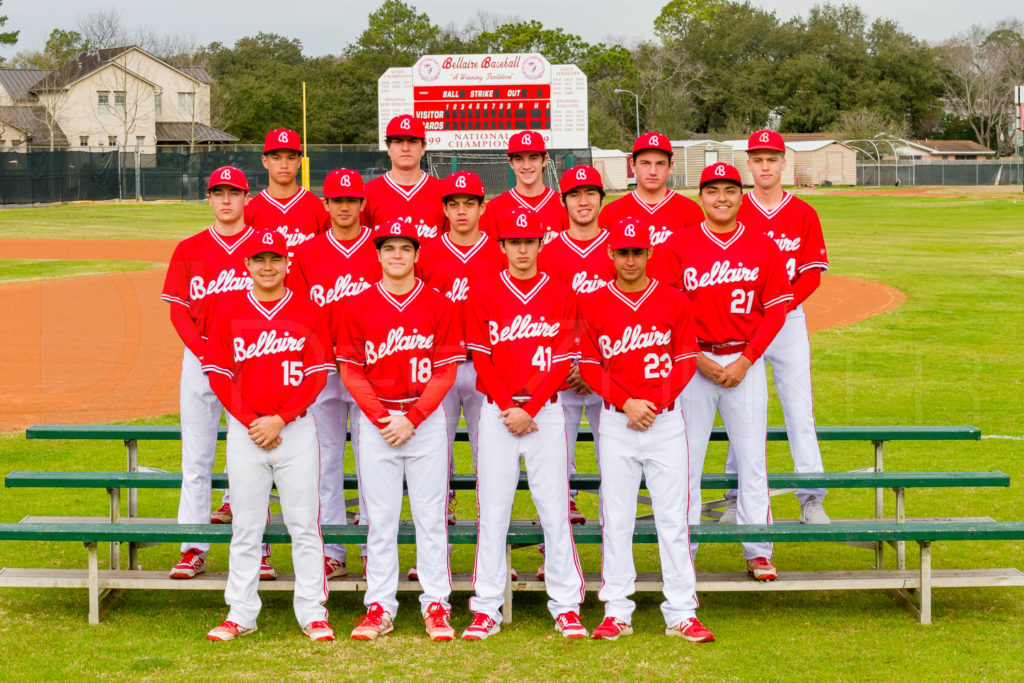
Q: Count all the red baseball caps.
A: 14